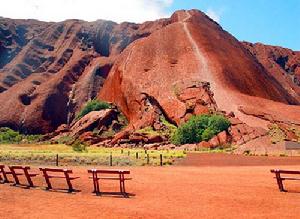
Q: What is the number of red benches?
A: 5